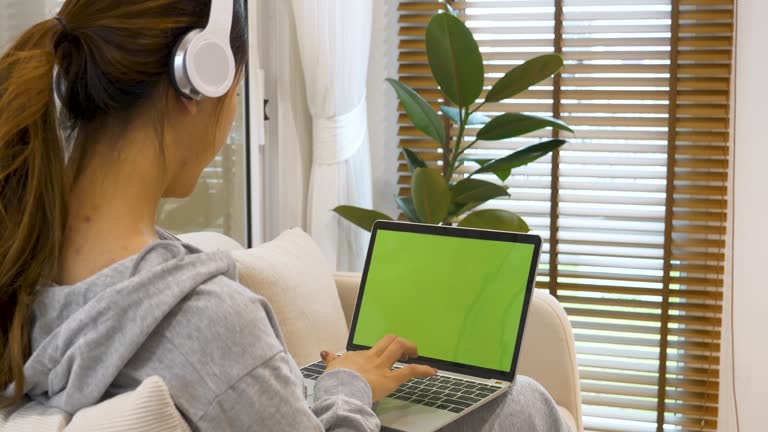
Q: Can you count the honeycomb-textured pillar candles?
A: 0